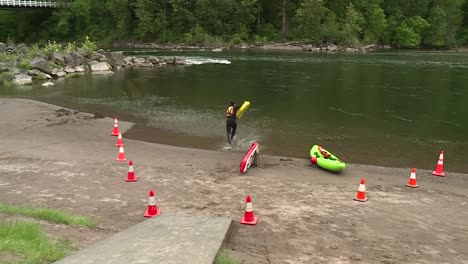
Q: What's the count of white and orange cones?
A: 9